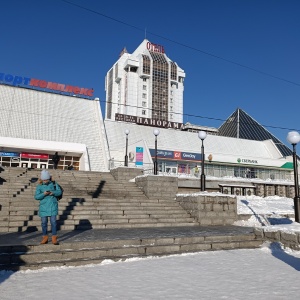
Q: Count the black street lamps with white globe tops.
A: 4